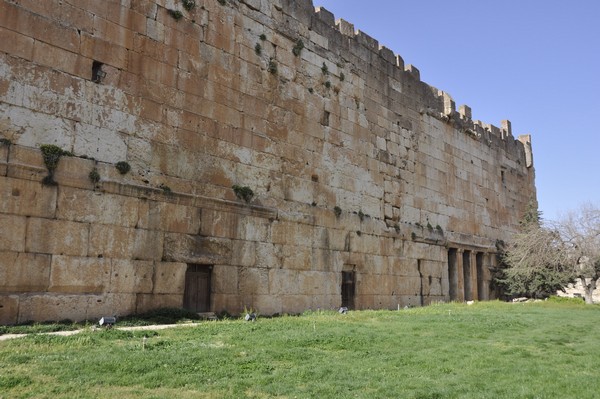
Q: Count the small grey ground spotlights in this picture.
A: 3